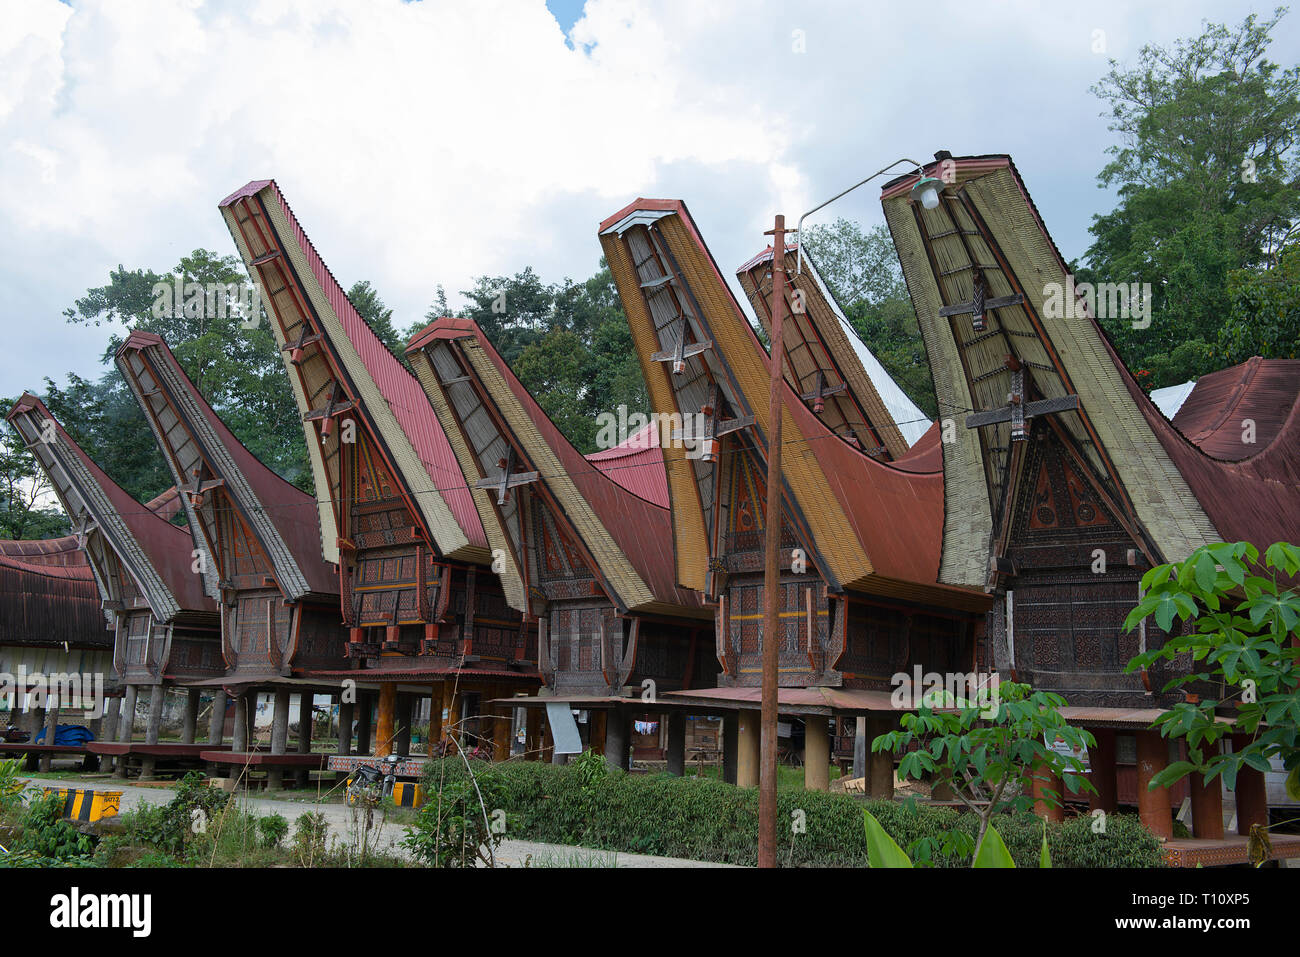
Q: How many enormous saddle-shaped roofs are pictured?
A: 7